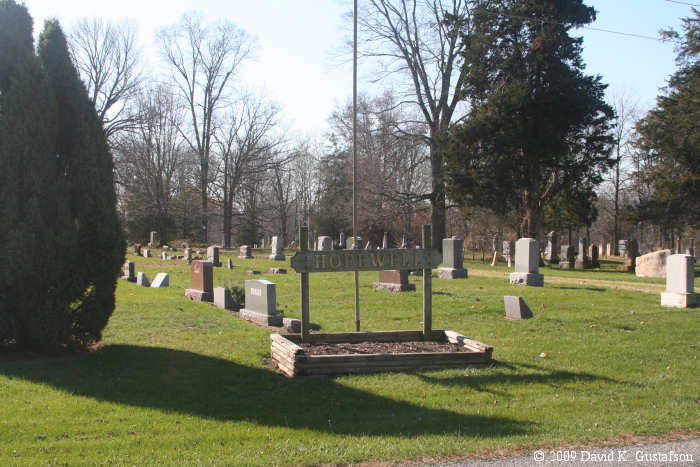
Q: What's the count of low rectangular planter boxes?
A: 1